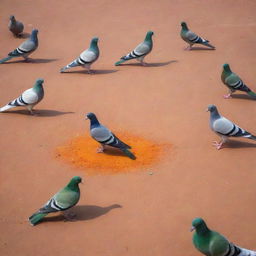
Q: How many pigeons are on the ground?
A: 11